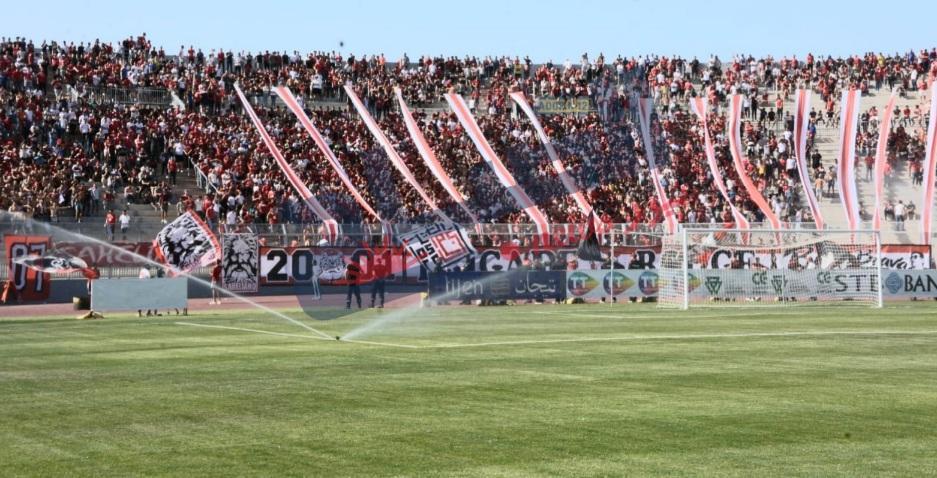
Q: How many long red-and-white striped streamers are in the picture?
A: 13